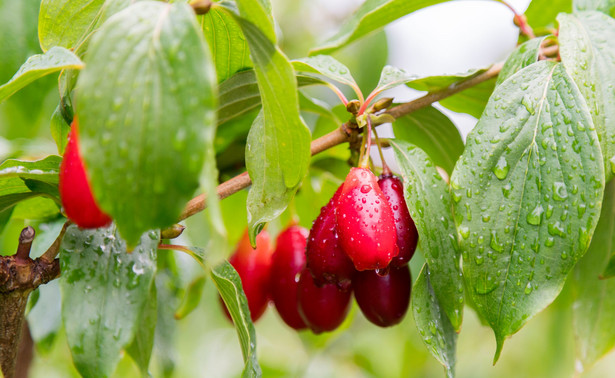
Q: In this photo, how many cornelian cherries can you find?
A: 8